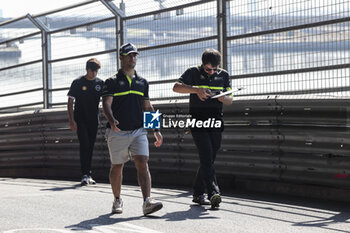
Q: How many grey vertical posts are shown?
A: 3